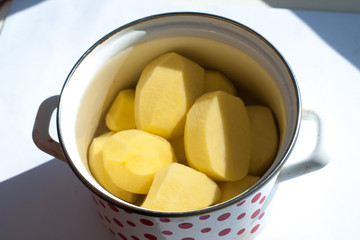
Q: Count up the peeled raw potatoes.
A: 10